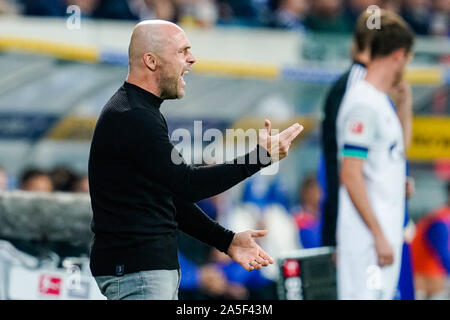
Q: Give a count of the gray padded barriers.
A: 1